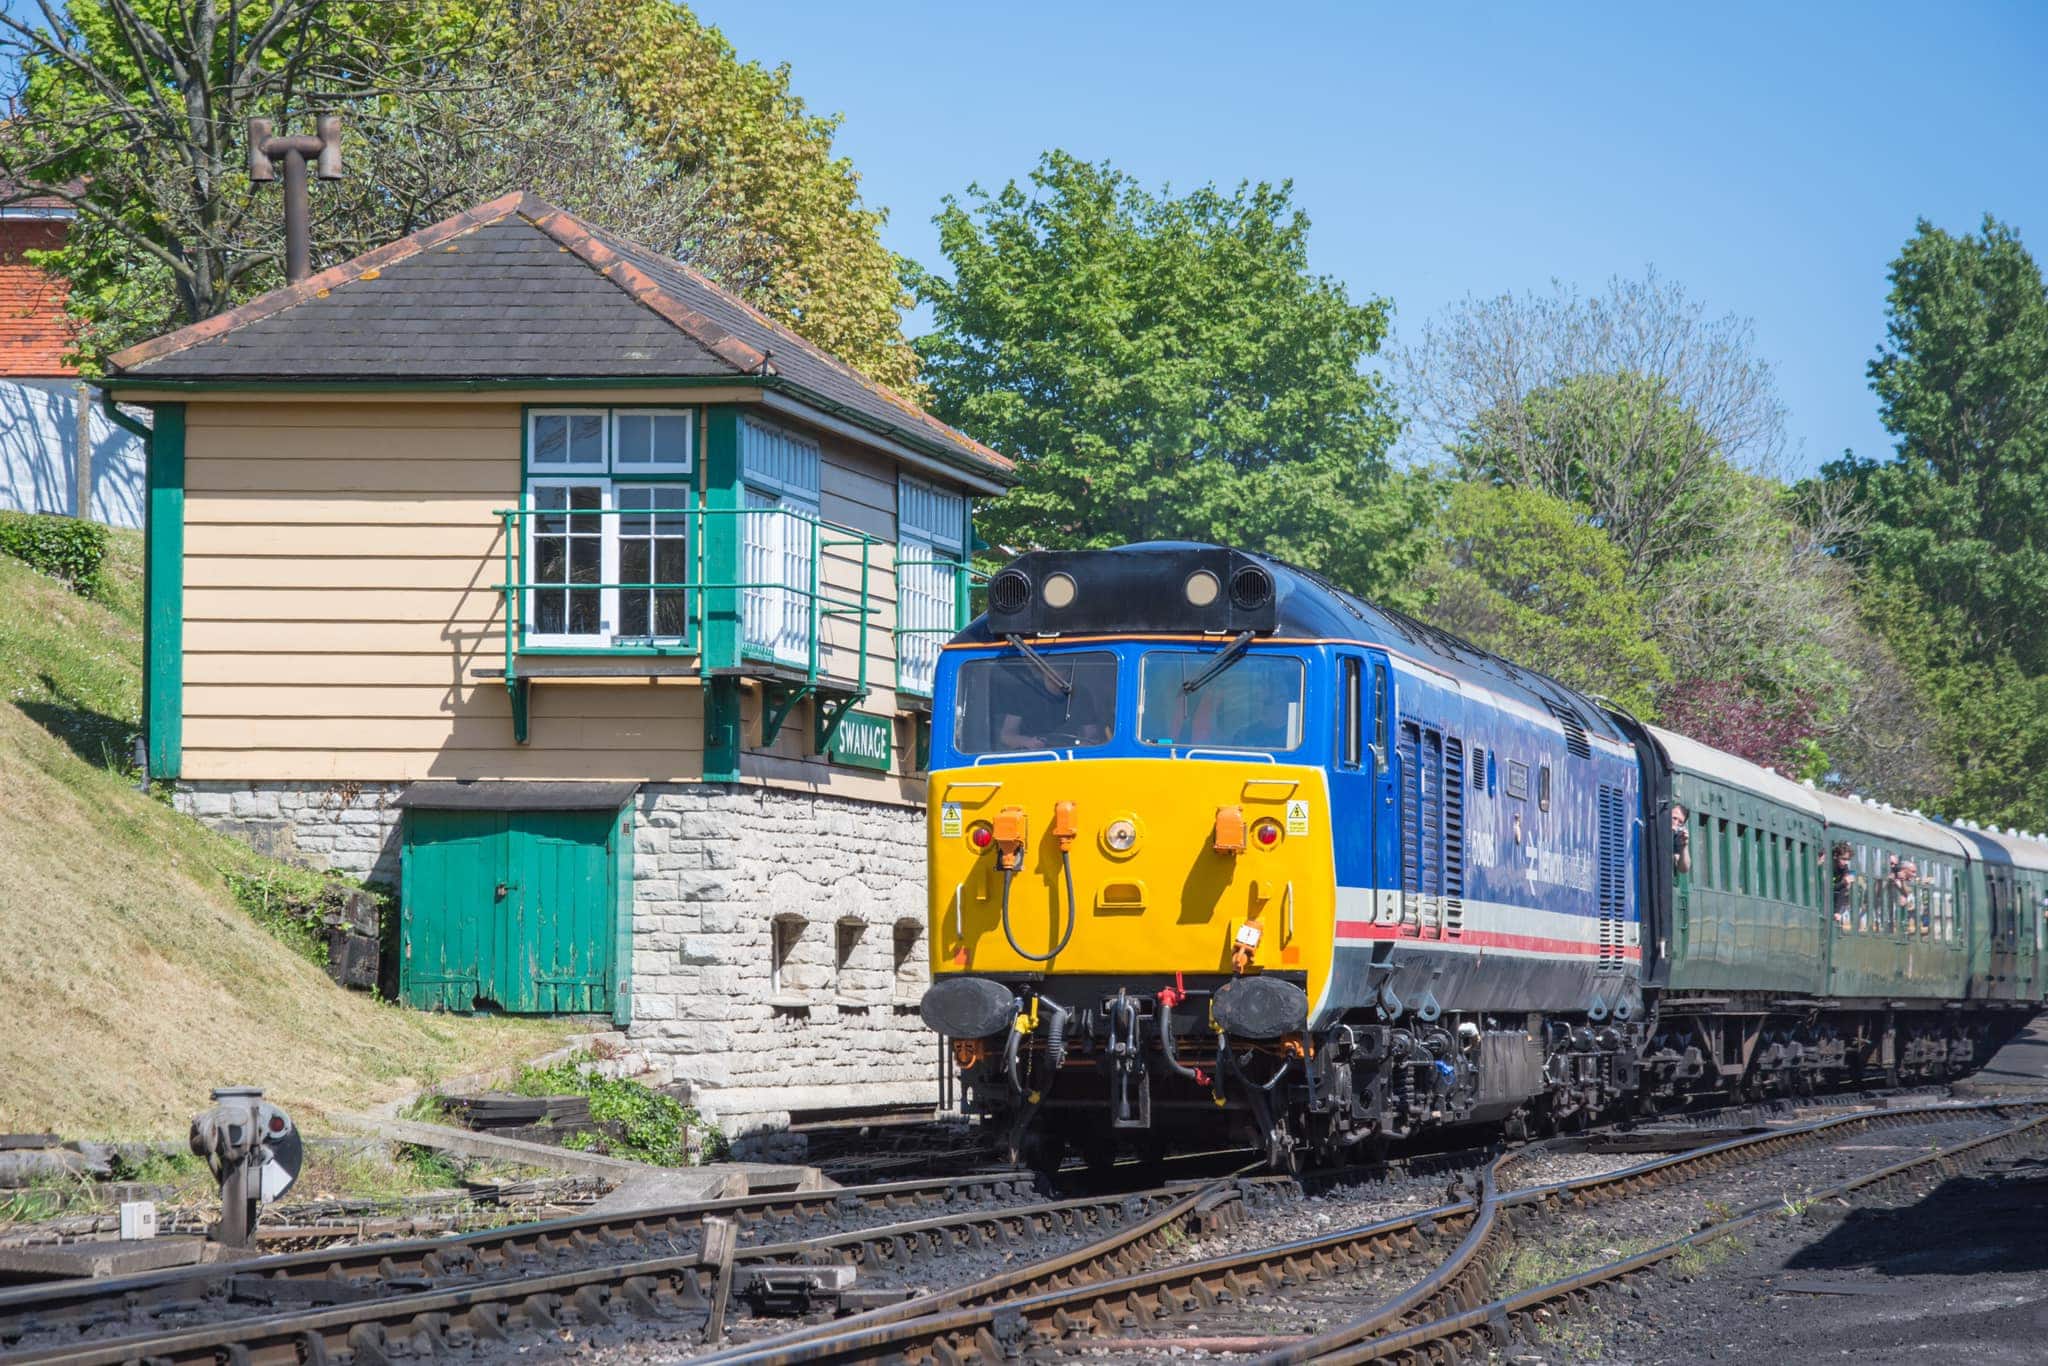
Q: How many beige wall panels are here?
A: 12